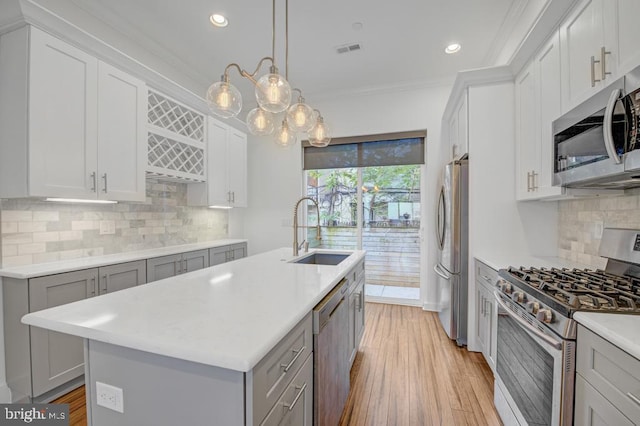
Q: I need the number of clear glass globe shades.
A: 6